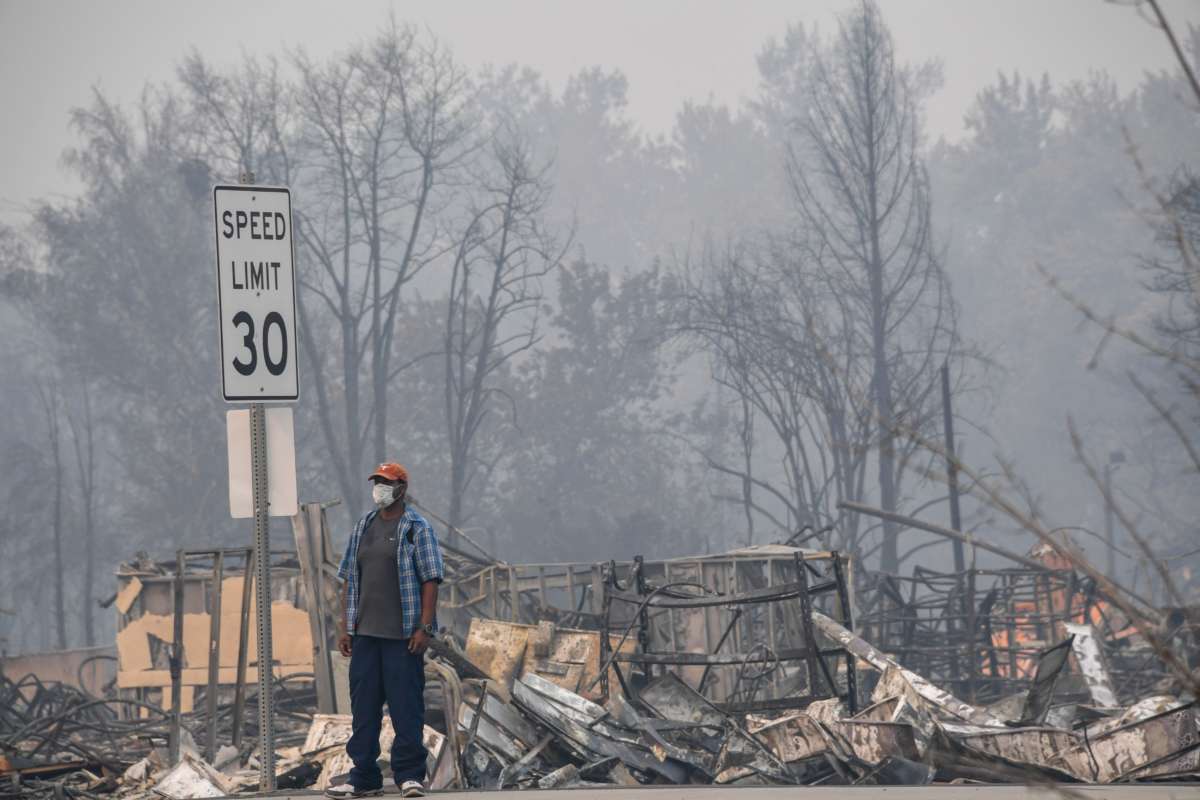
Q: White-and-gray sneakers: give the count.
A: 2